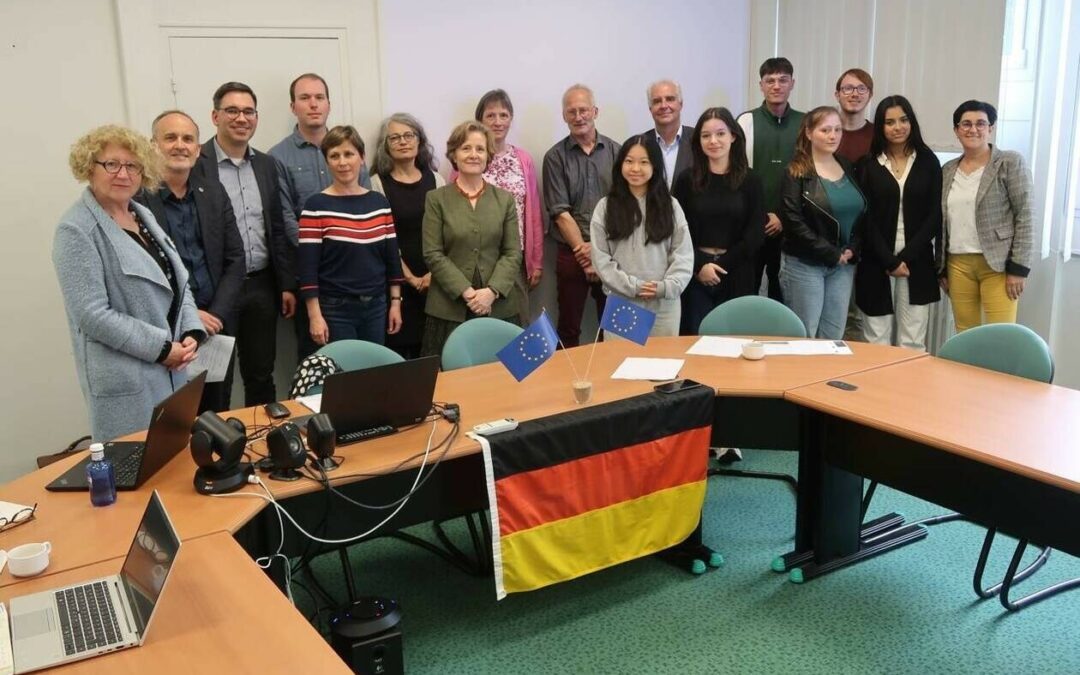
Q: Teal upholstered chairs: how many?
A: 4